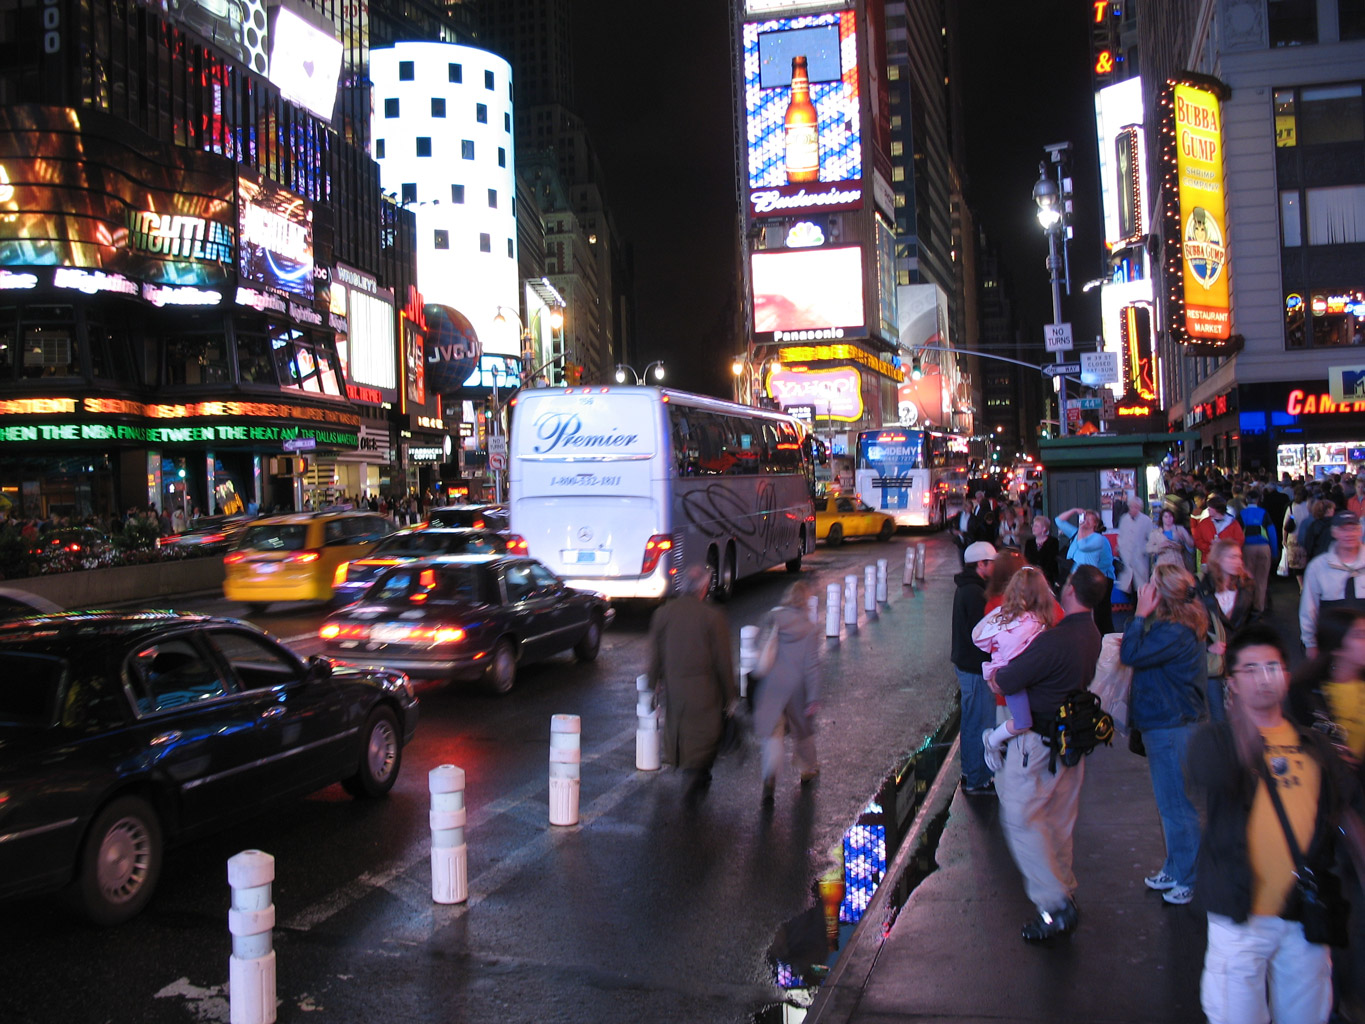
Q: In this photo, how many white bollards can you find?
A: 12